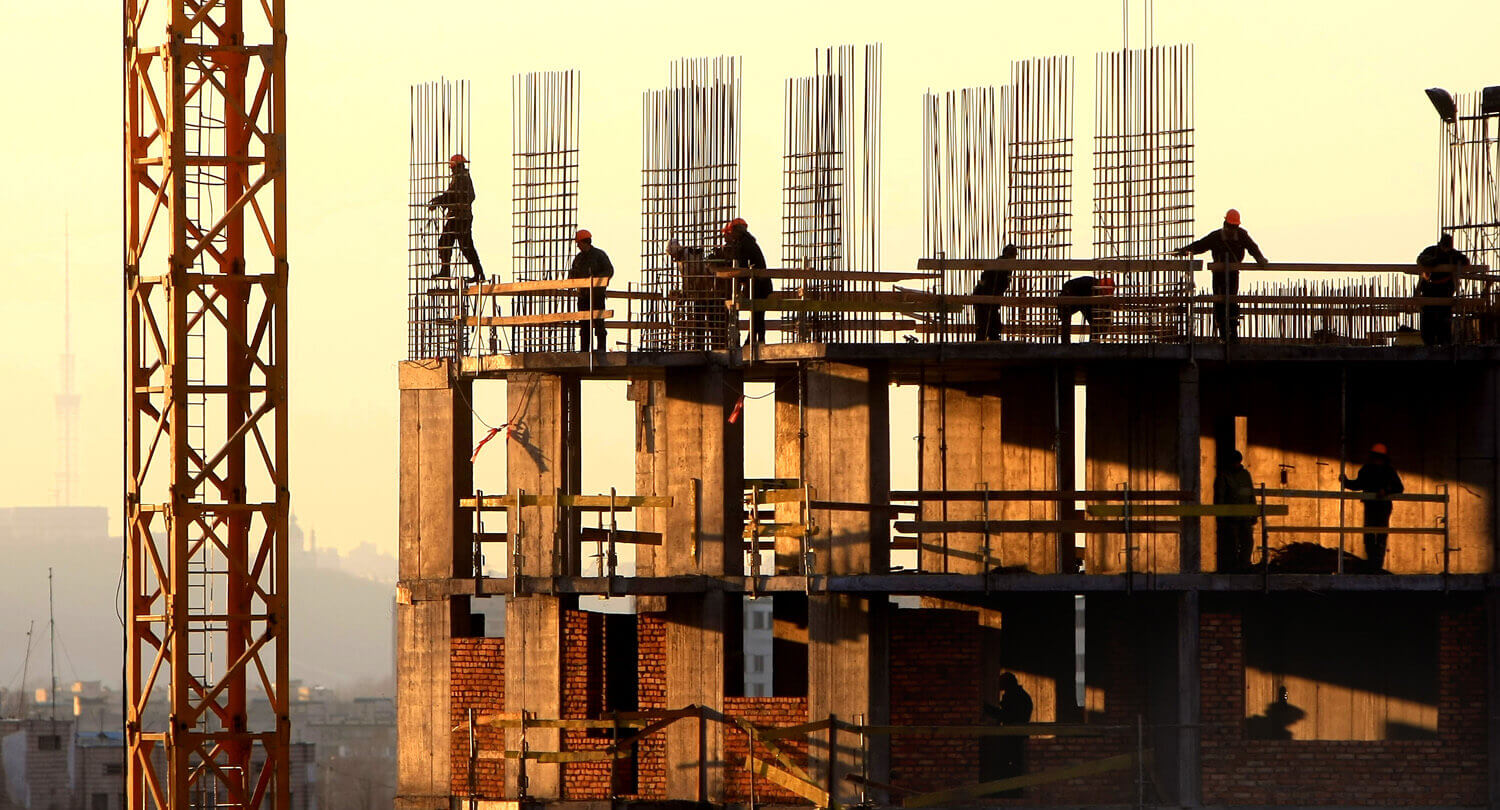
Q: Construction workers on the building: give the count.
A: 12